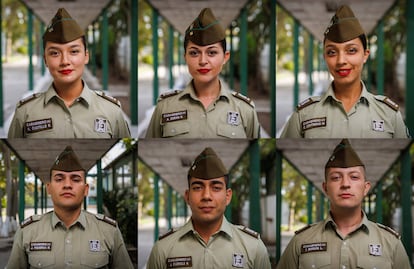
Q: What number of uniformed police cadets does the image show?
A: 6